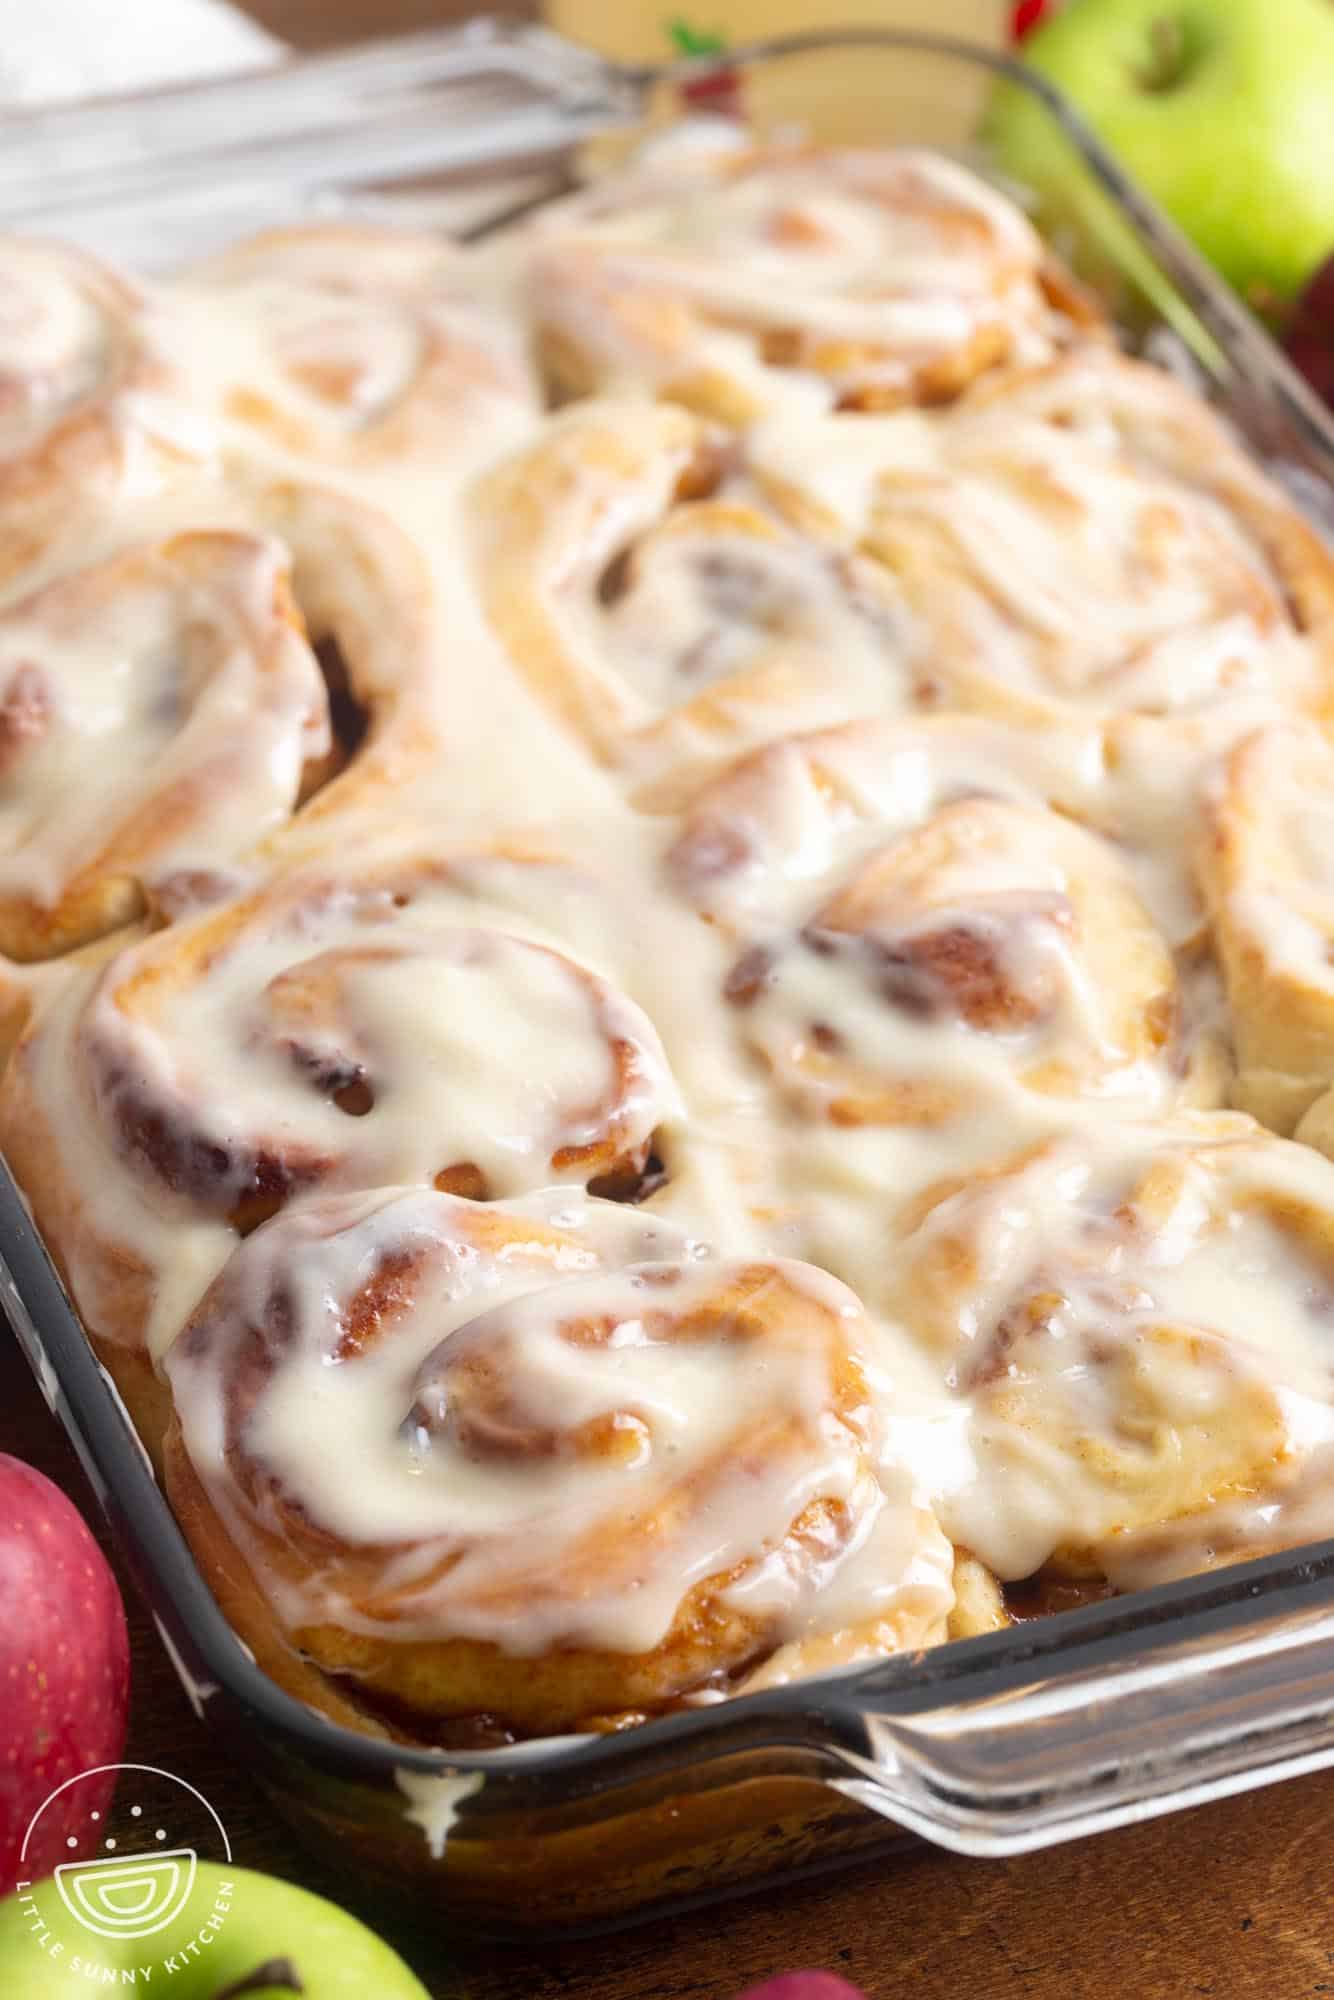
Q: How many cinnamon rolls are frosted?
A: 11